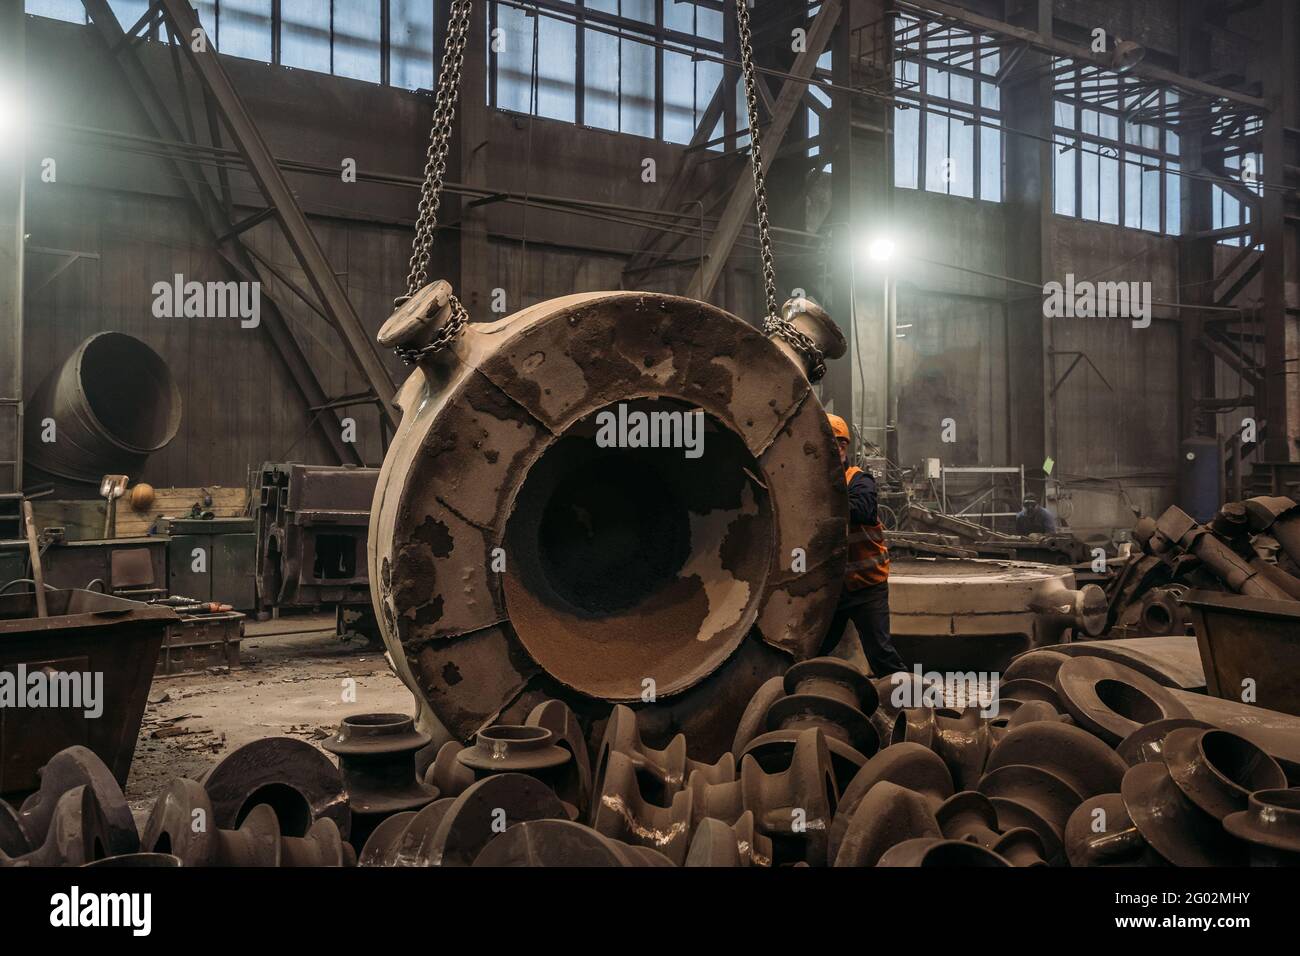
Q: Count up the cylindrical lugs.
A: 3